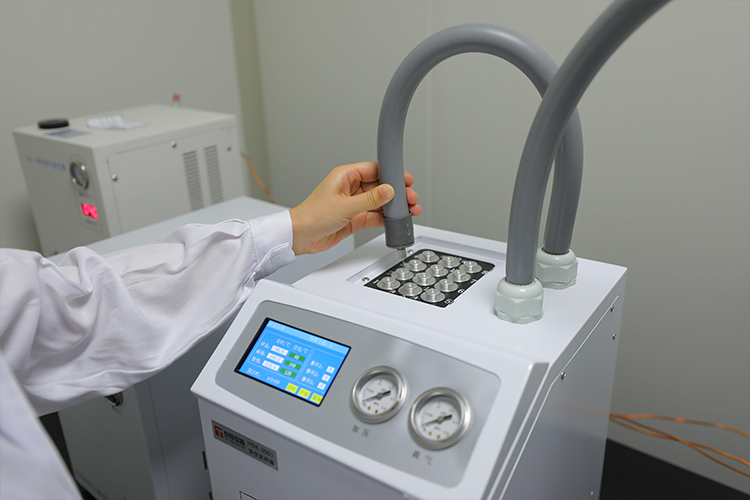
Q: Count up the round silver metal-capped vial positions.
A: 12